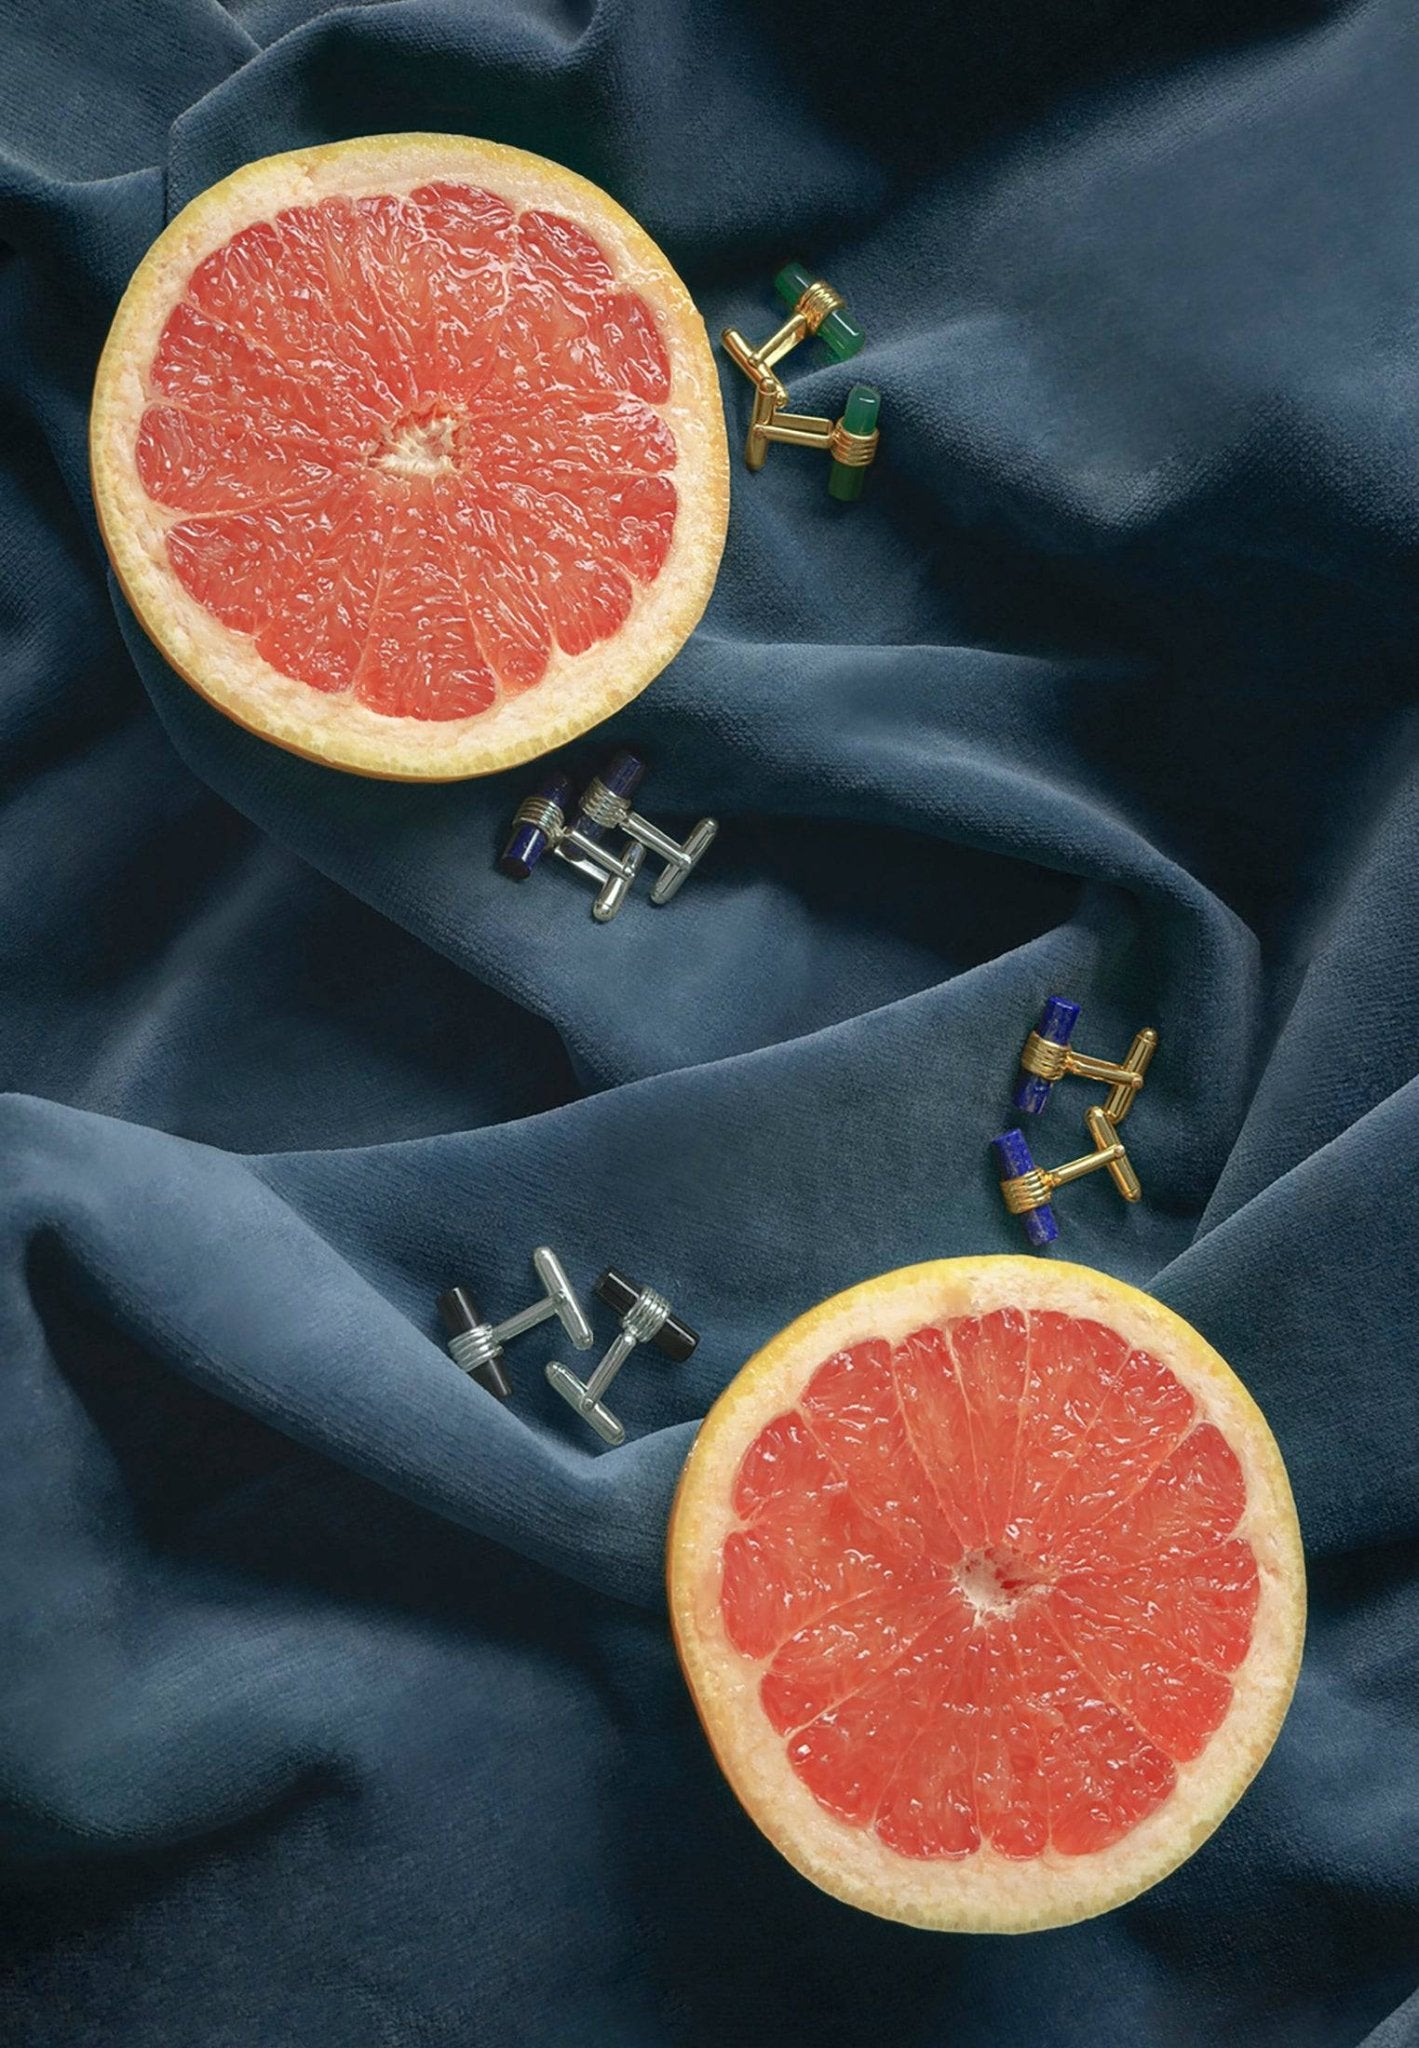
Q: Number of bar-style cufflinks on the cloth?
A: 8